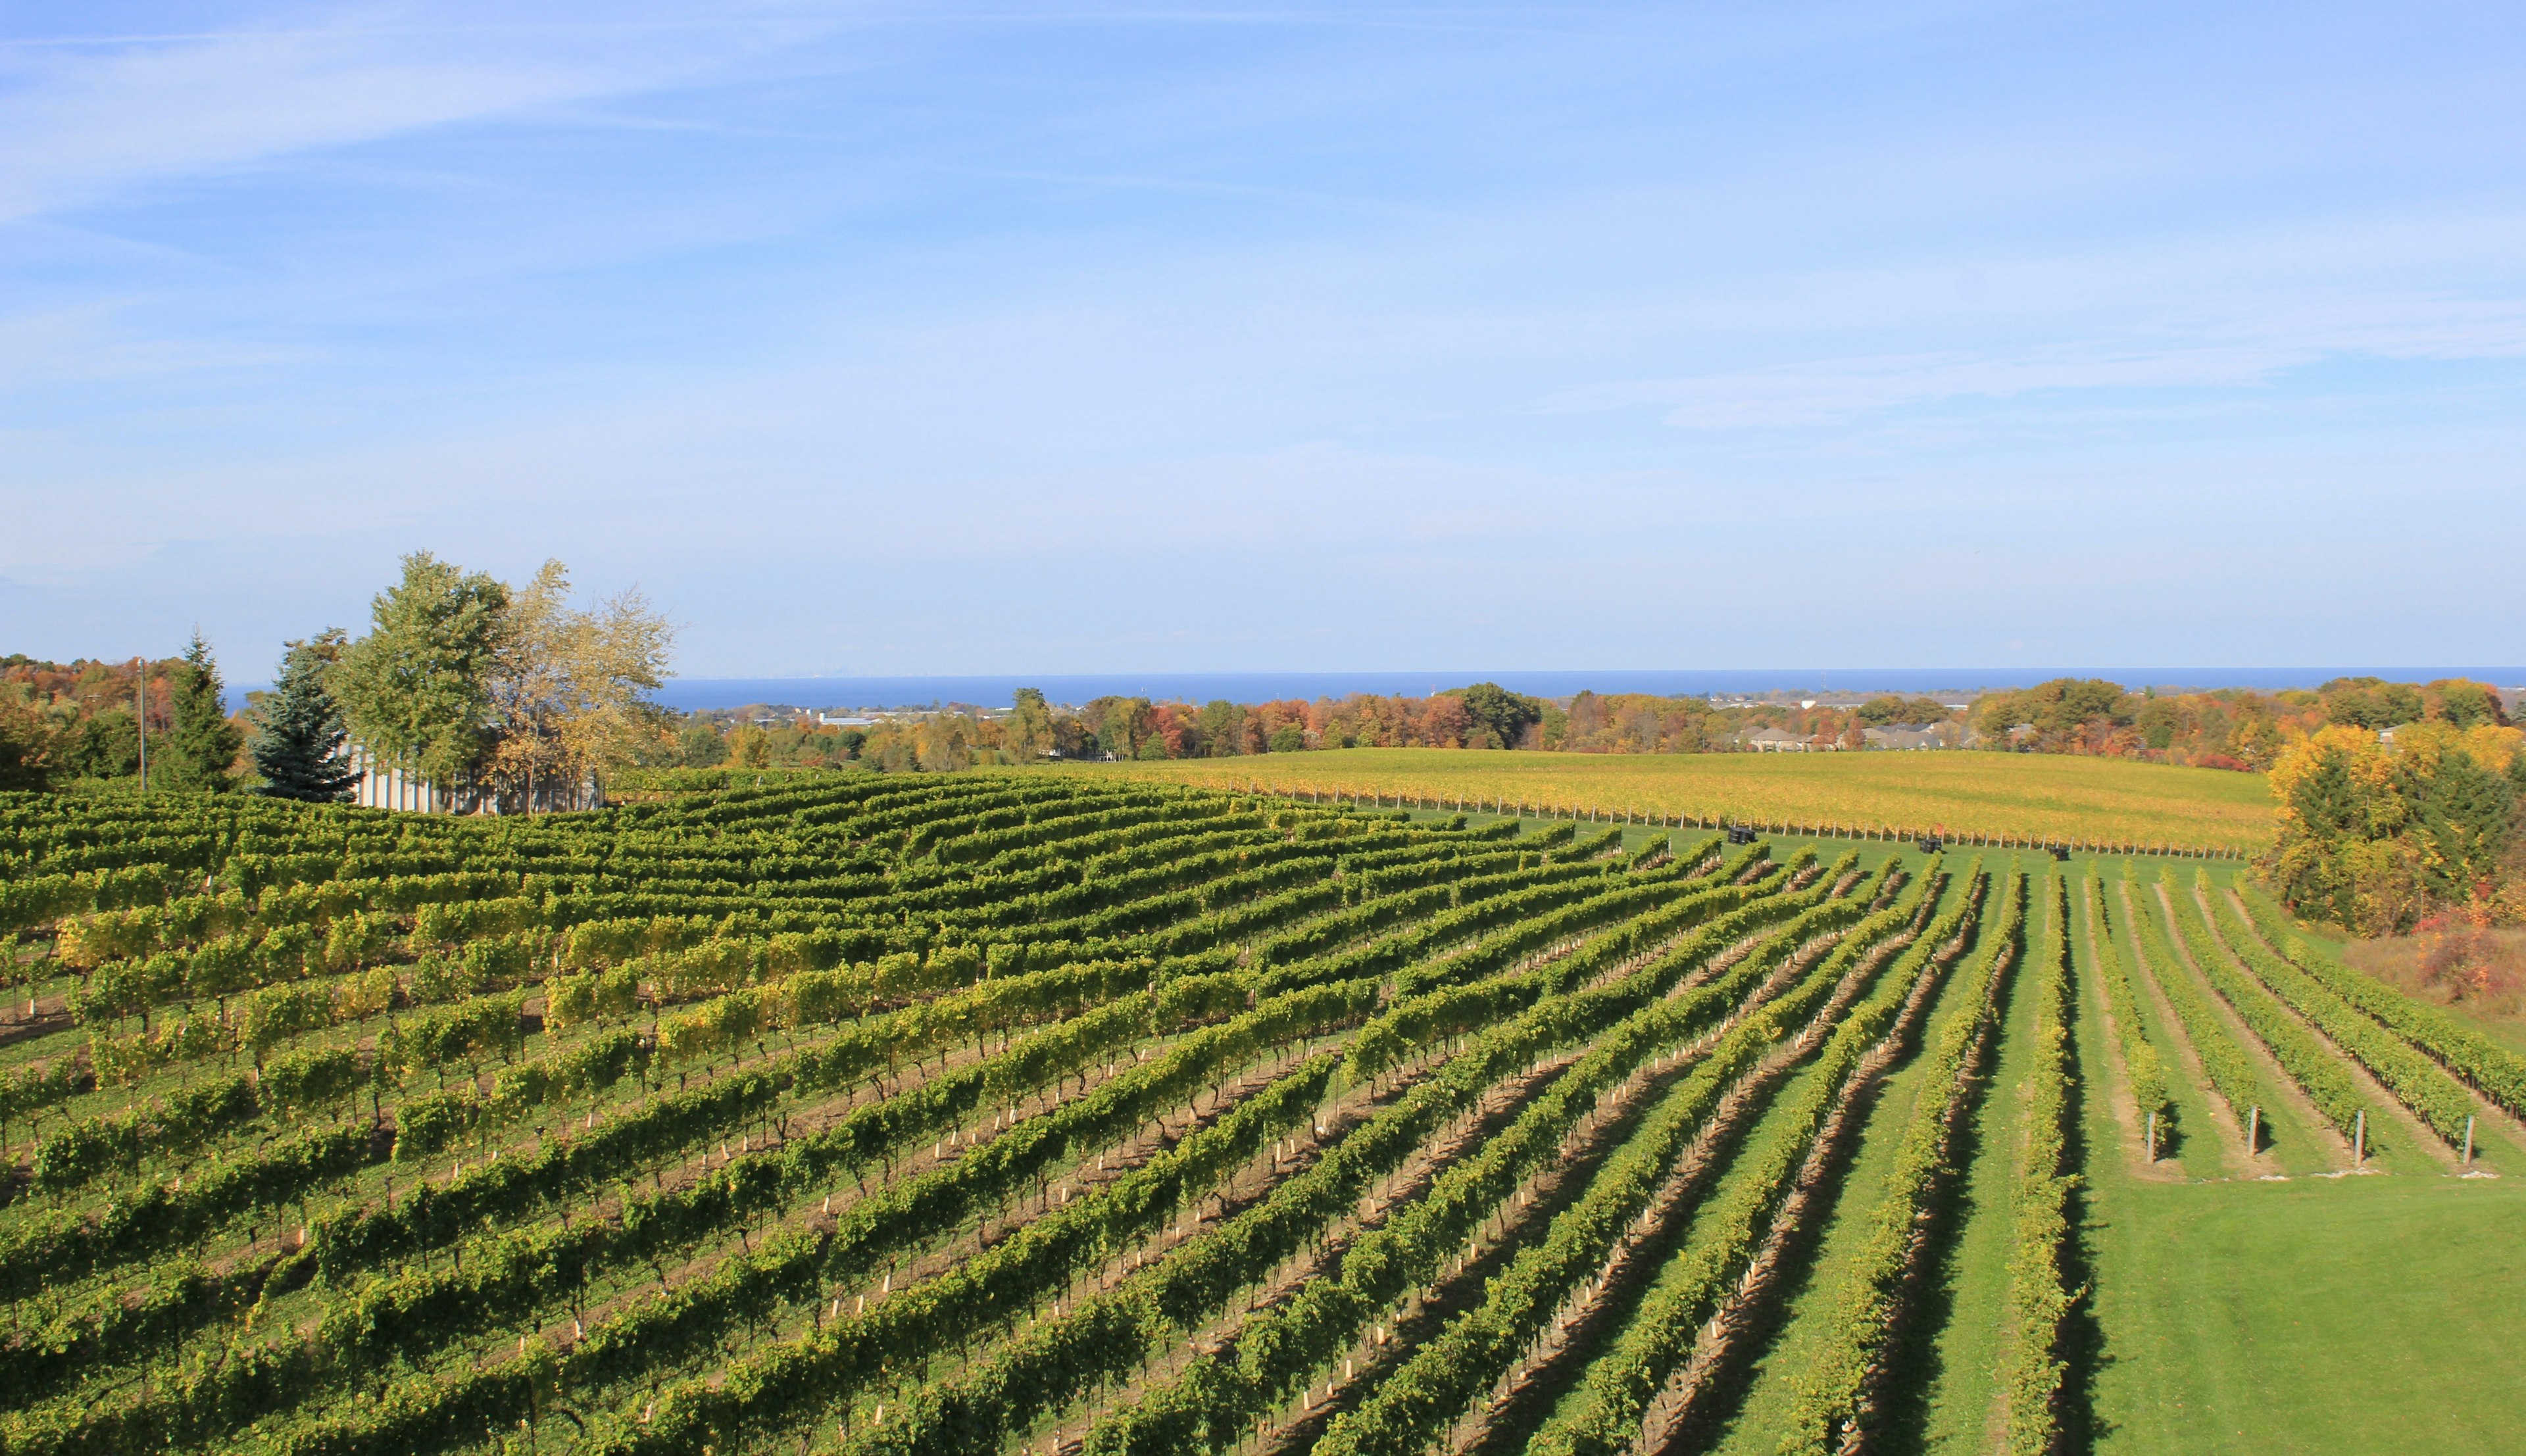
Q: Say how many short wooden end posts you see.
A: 4